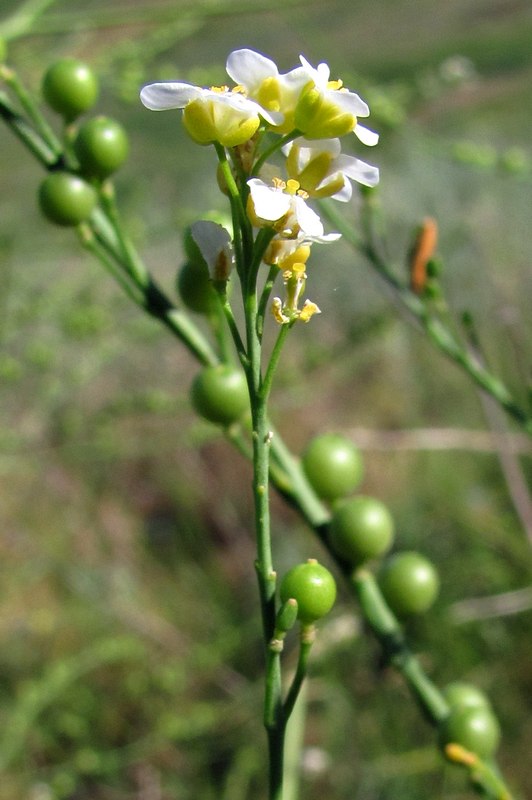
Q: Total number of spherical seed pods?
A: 12